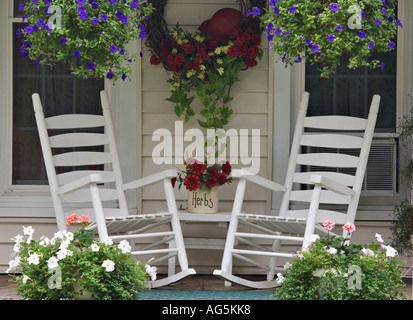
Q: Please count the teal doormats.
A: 1